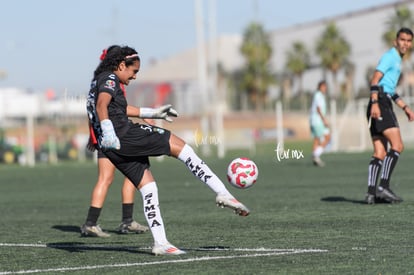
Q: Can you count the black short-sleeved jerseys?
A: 1